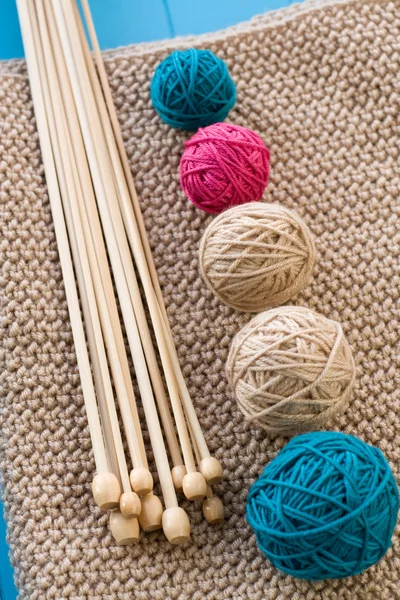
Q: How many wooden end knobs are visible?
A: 10